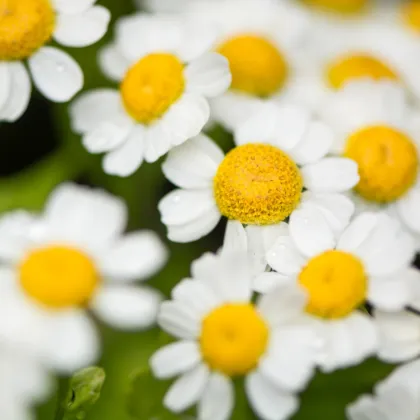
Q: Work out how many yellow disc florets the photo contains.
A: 11